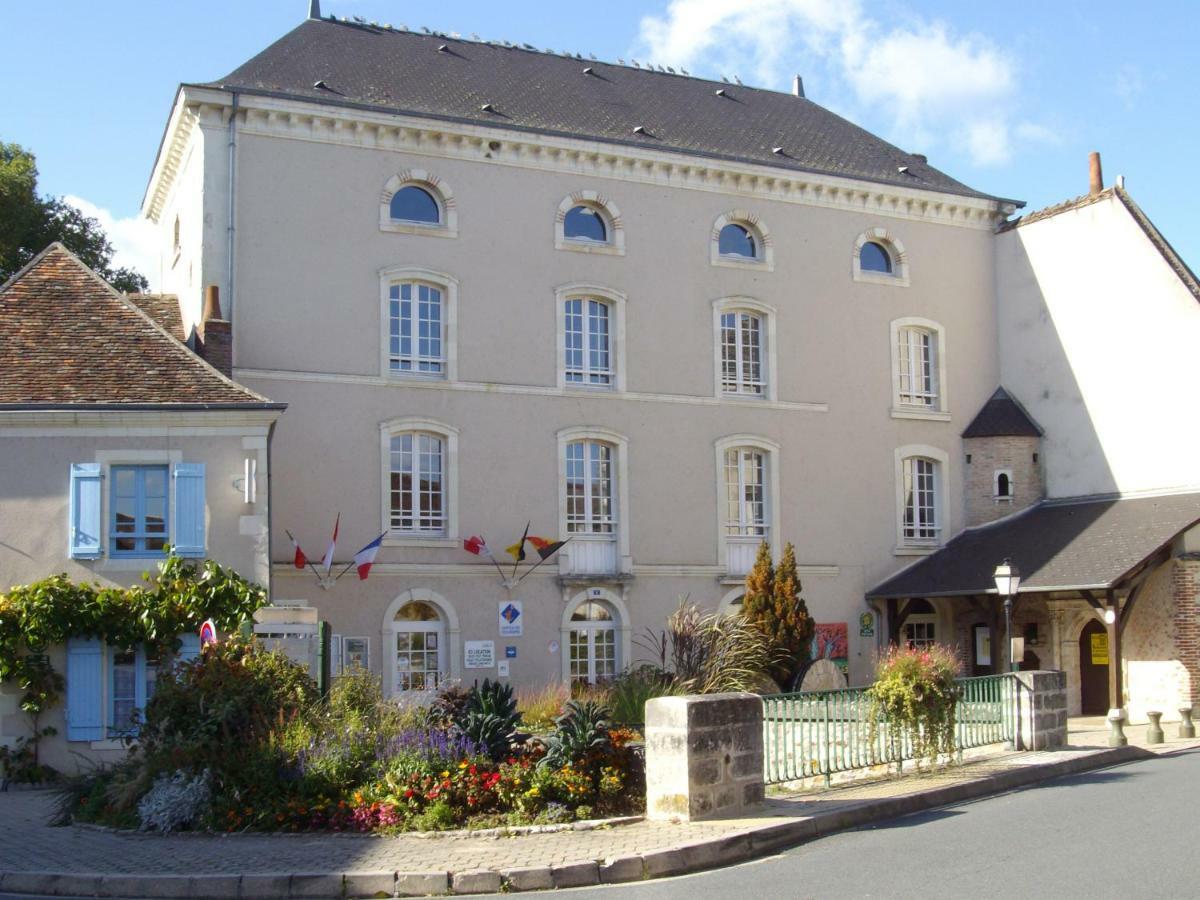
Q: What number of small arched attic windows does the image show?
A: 4